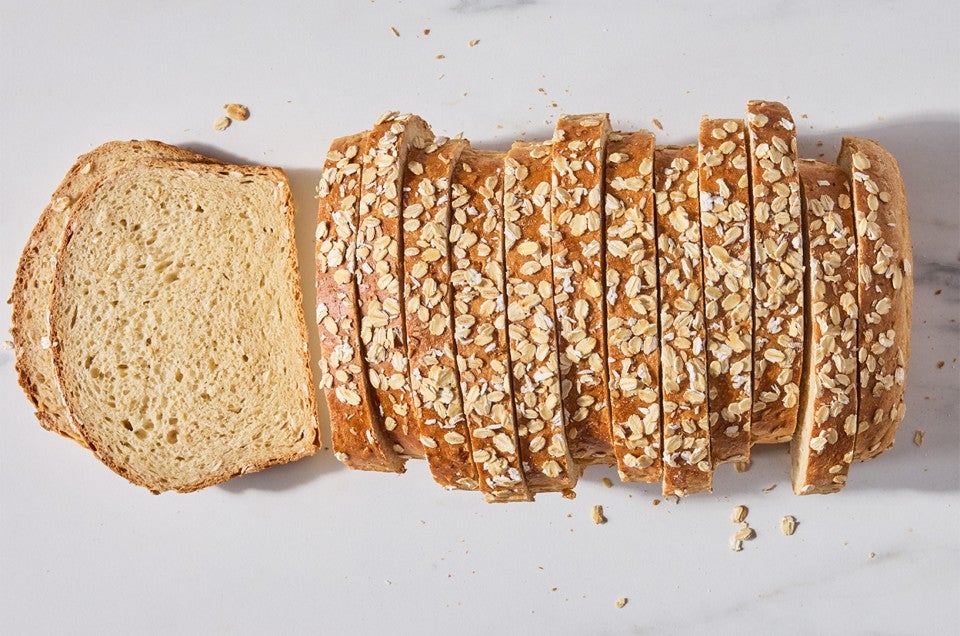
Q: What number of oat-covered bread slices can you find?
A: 12